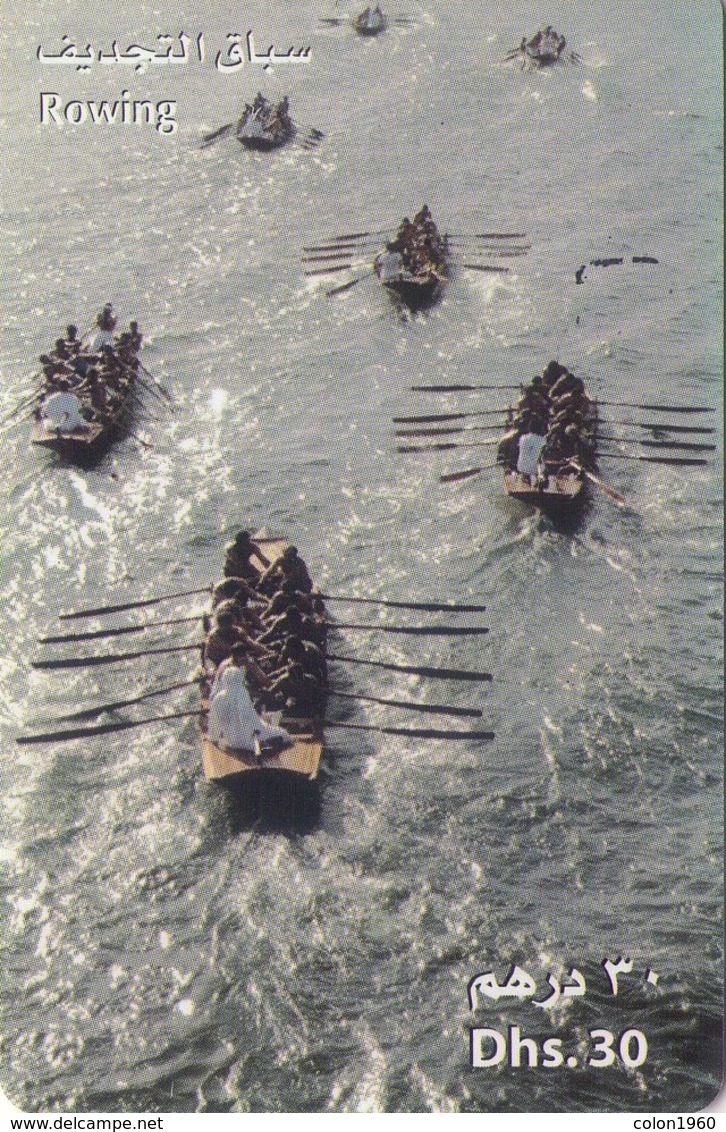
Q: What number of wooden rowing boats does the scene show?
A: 7